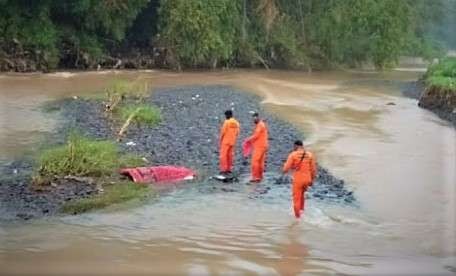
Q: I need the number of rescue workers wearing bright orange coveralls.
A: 3